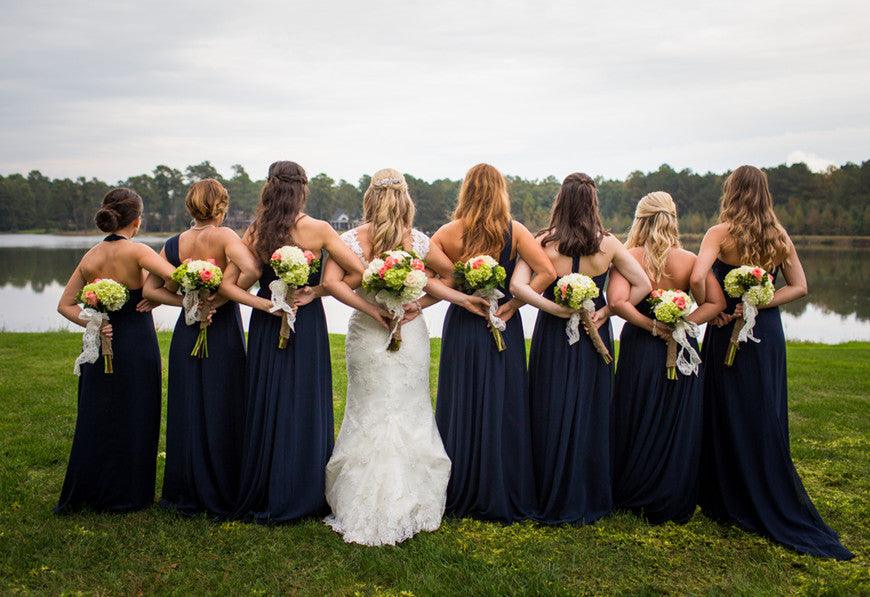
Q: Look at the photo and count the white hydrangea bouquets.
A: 8